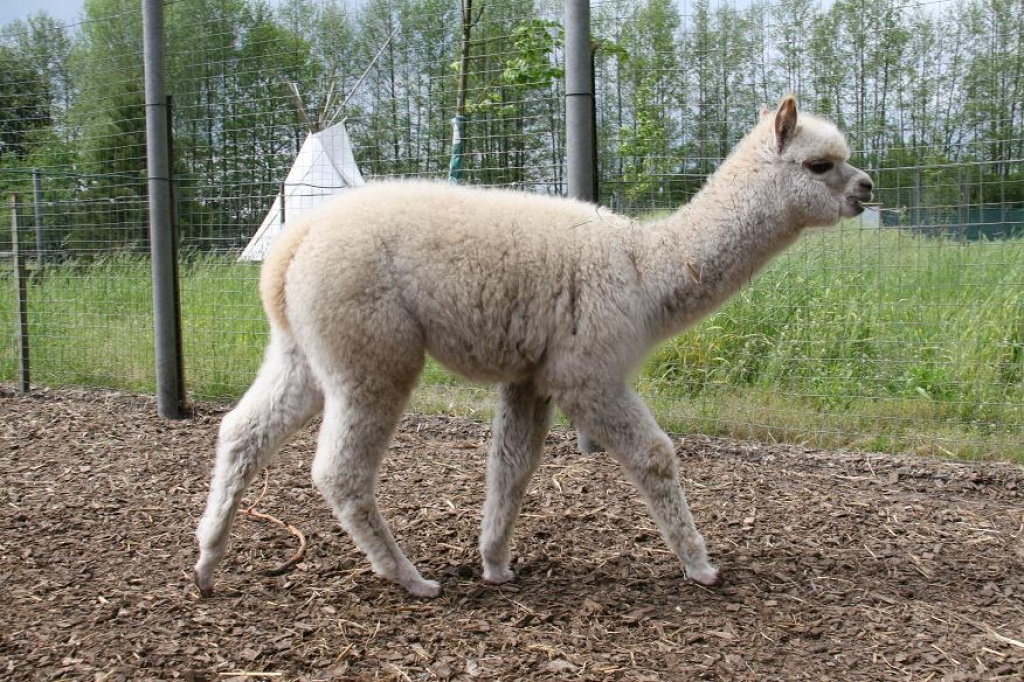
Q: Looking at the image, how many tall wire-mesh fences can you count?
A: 1